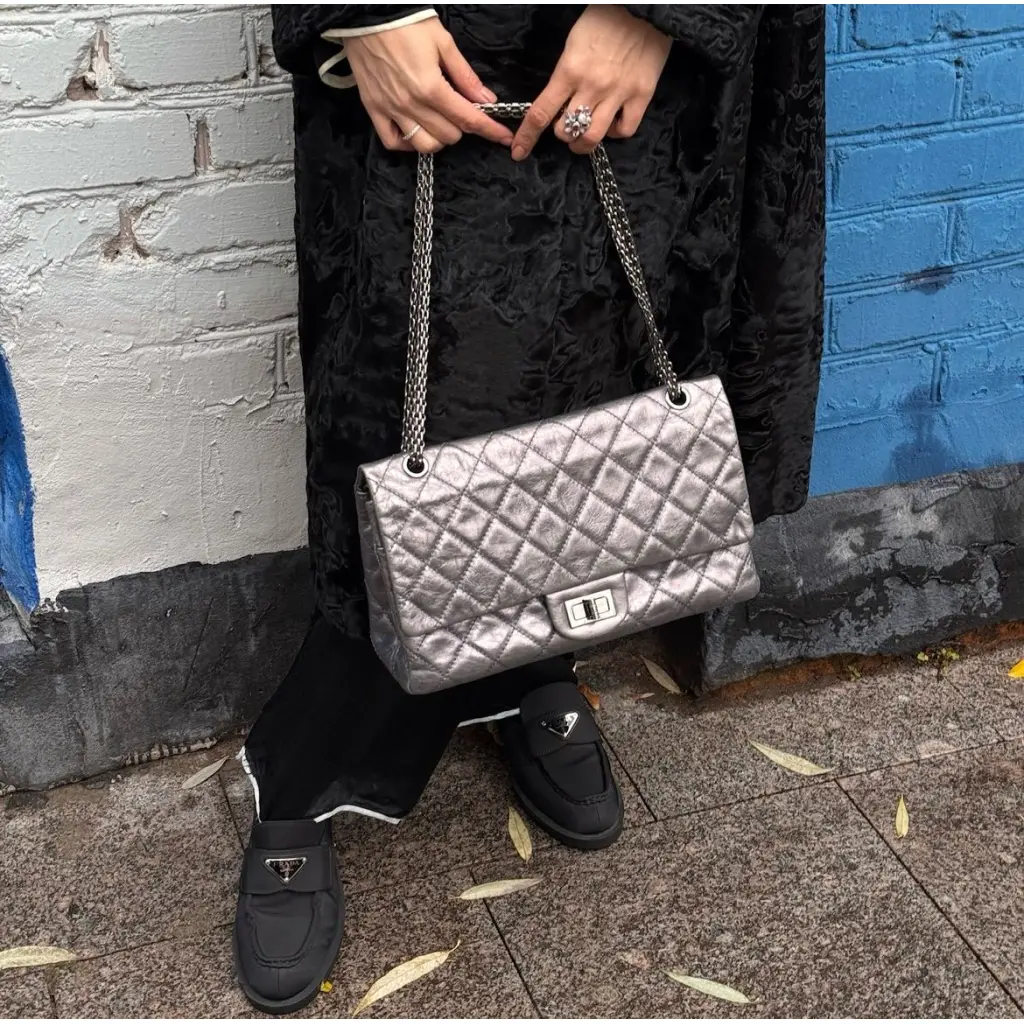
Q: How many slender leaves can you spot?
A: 9